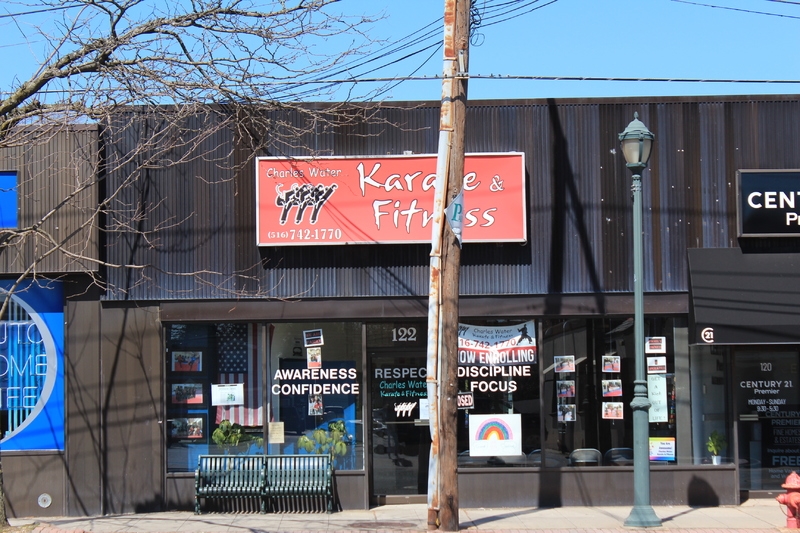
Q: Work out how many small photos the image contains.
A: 11